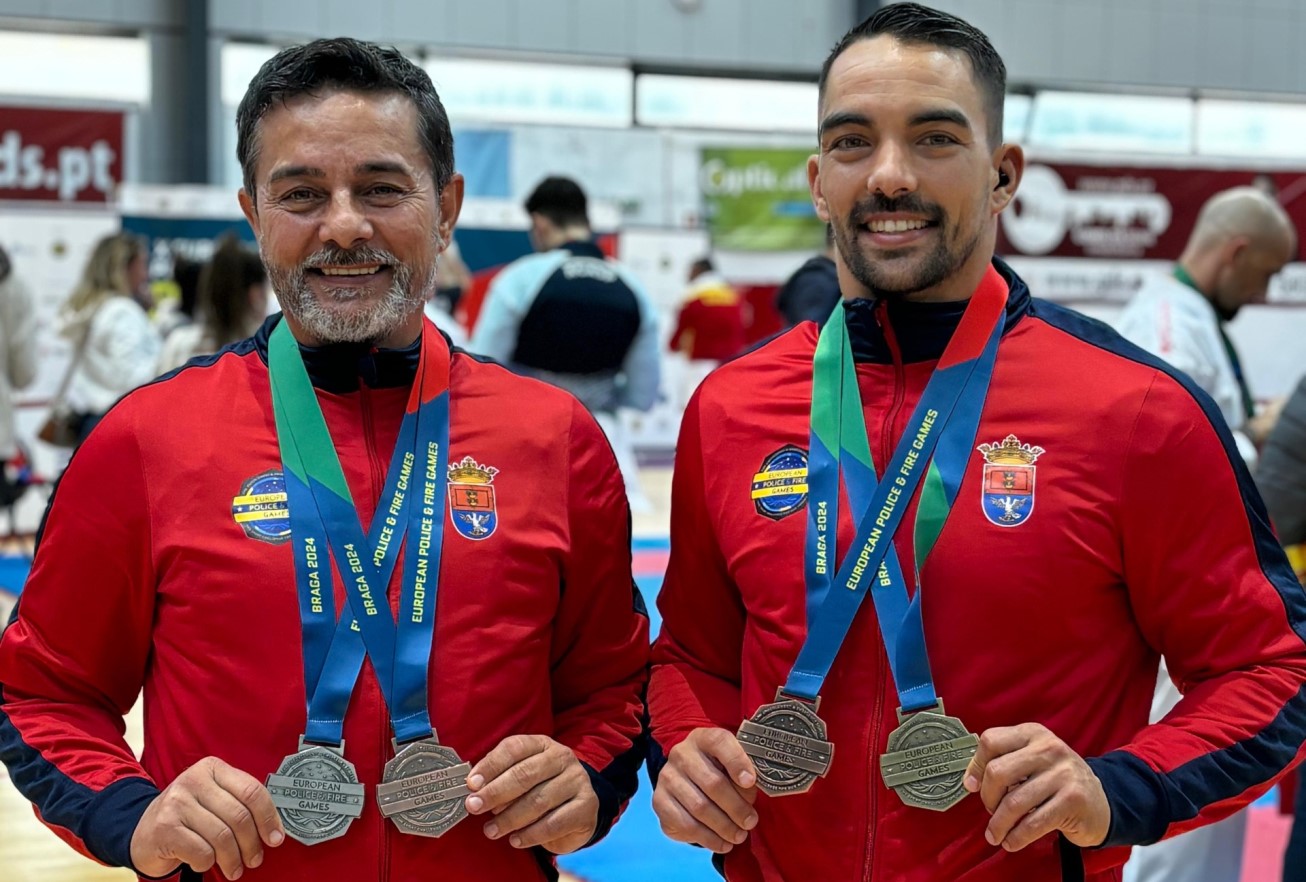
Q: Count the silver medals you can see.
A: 1